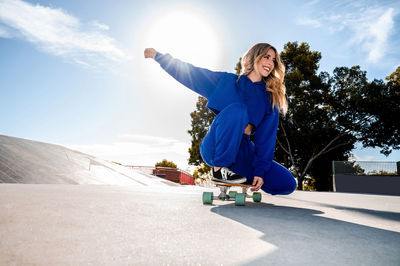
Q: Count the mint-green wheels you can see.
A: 4